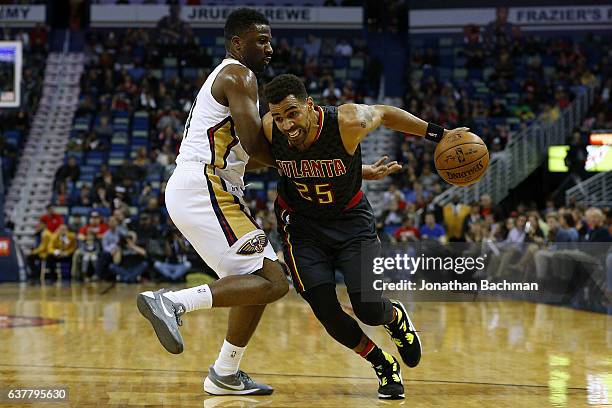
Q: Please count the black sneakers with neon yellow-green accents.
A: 2